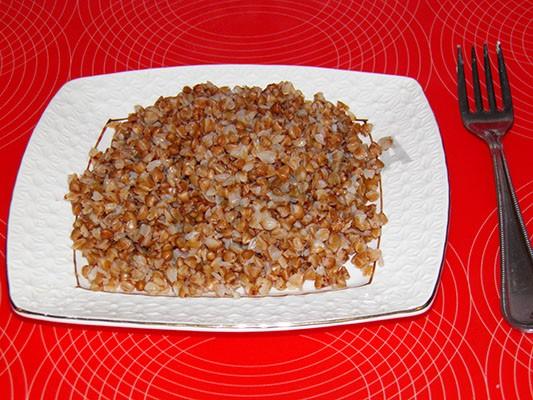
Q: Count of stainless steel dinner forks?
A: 1